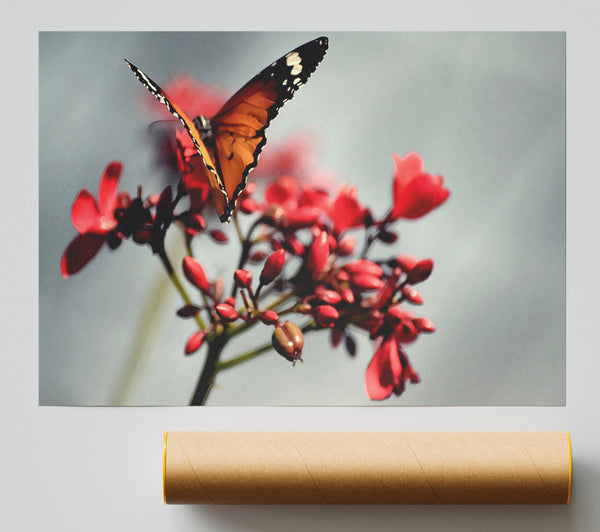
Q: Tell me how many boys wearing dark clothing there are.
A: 0